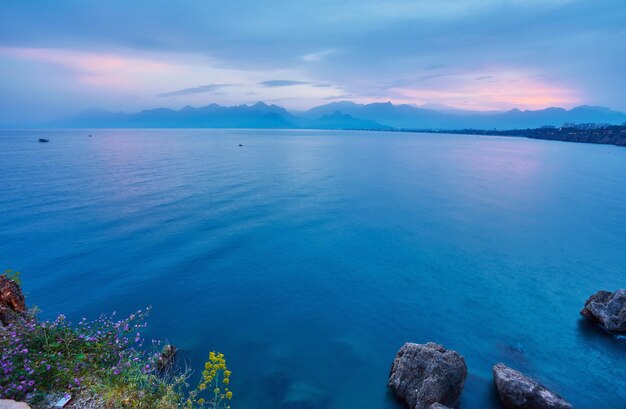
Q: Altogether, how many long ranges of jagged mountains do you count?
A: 1